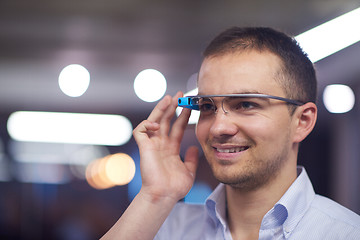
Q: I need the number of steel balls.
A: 0